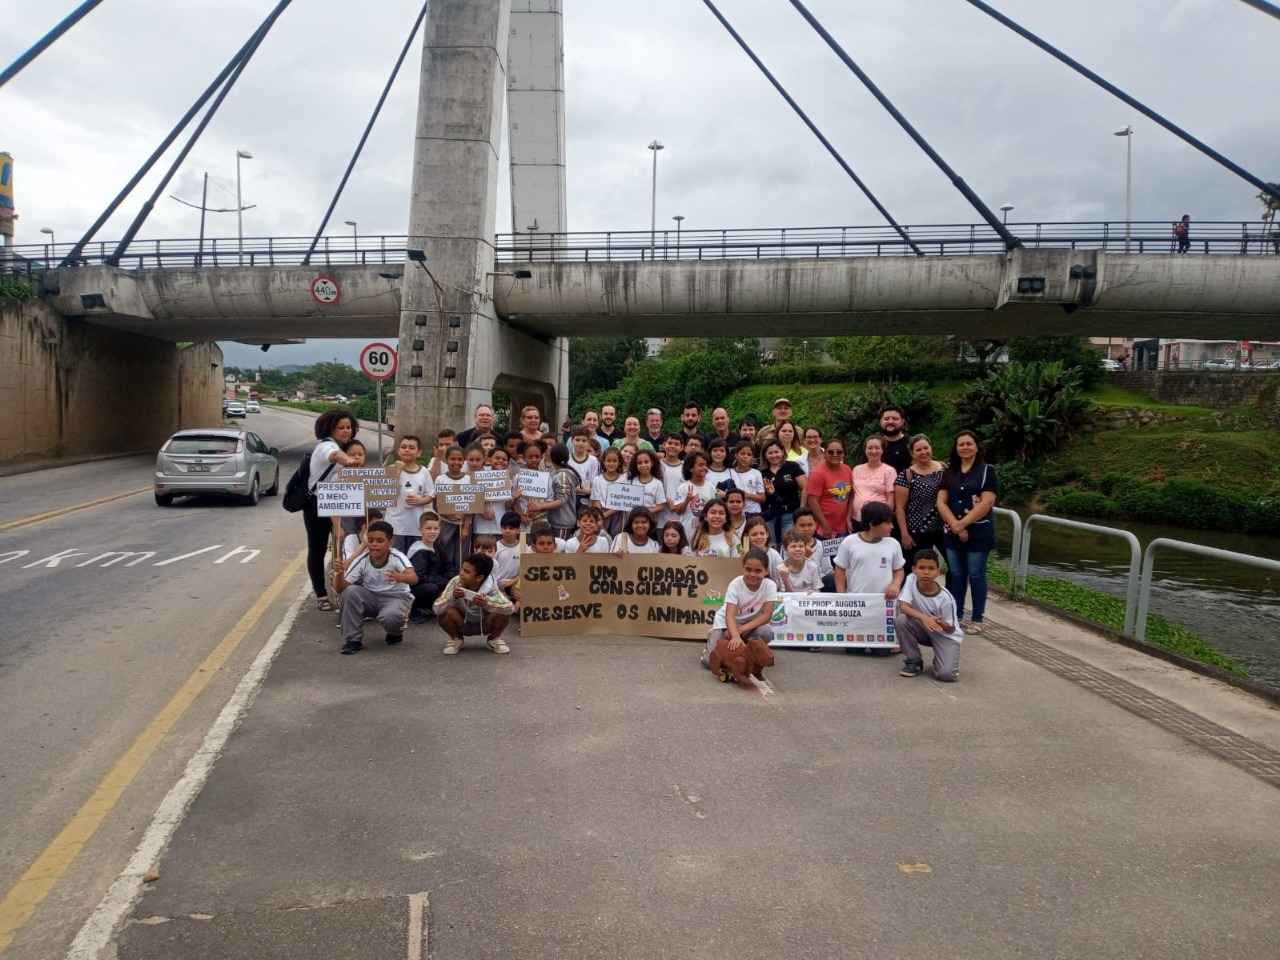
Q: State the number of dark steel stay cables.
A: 8